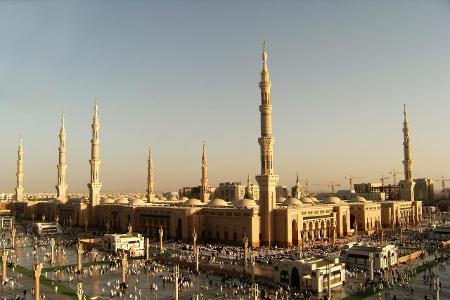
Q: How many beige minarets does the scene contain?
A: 7